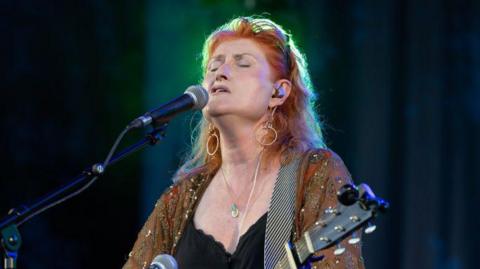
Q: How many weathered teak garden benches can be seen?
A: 0